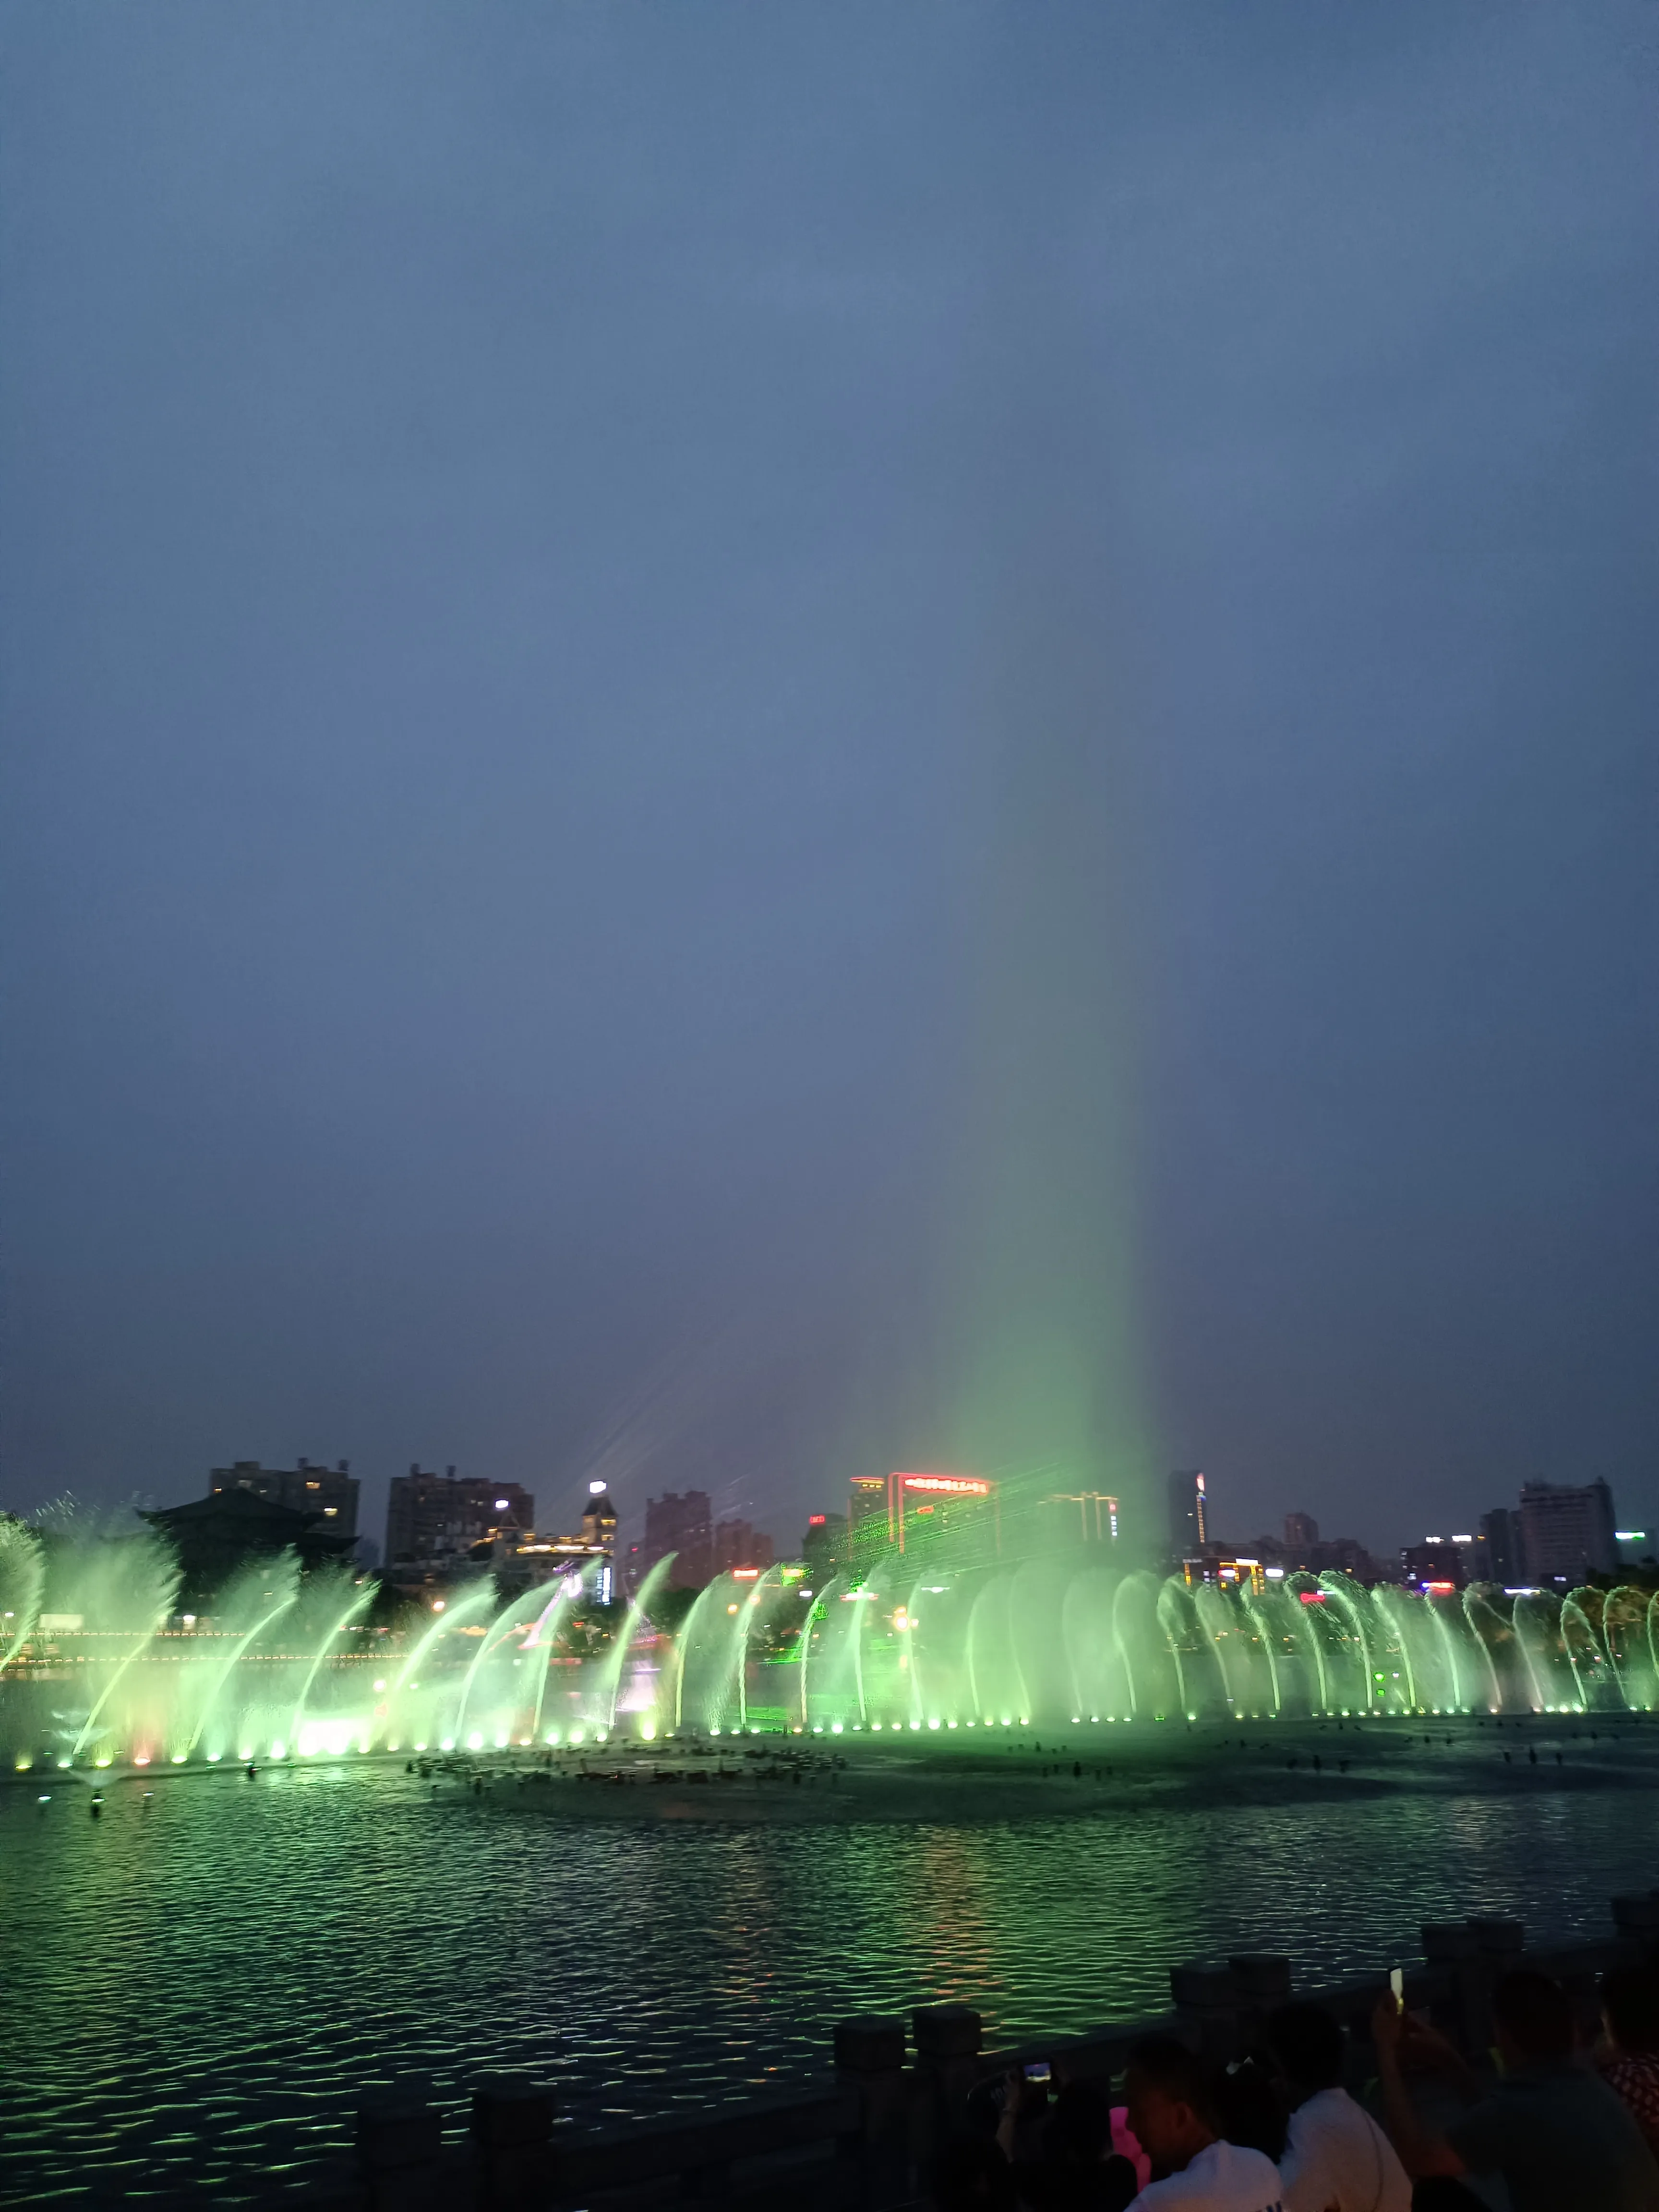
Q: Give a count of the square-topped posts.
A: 9